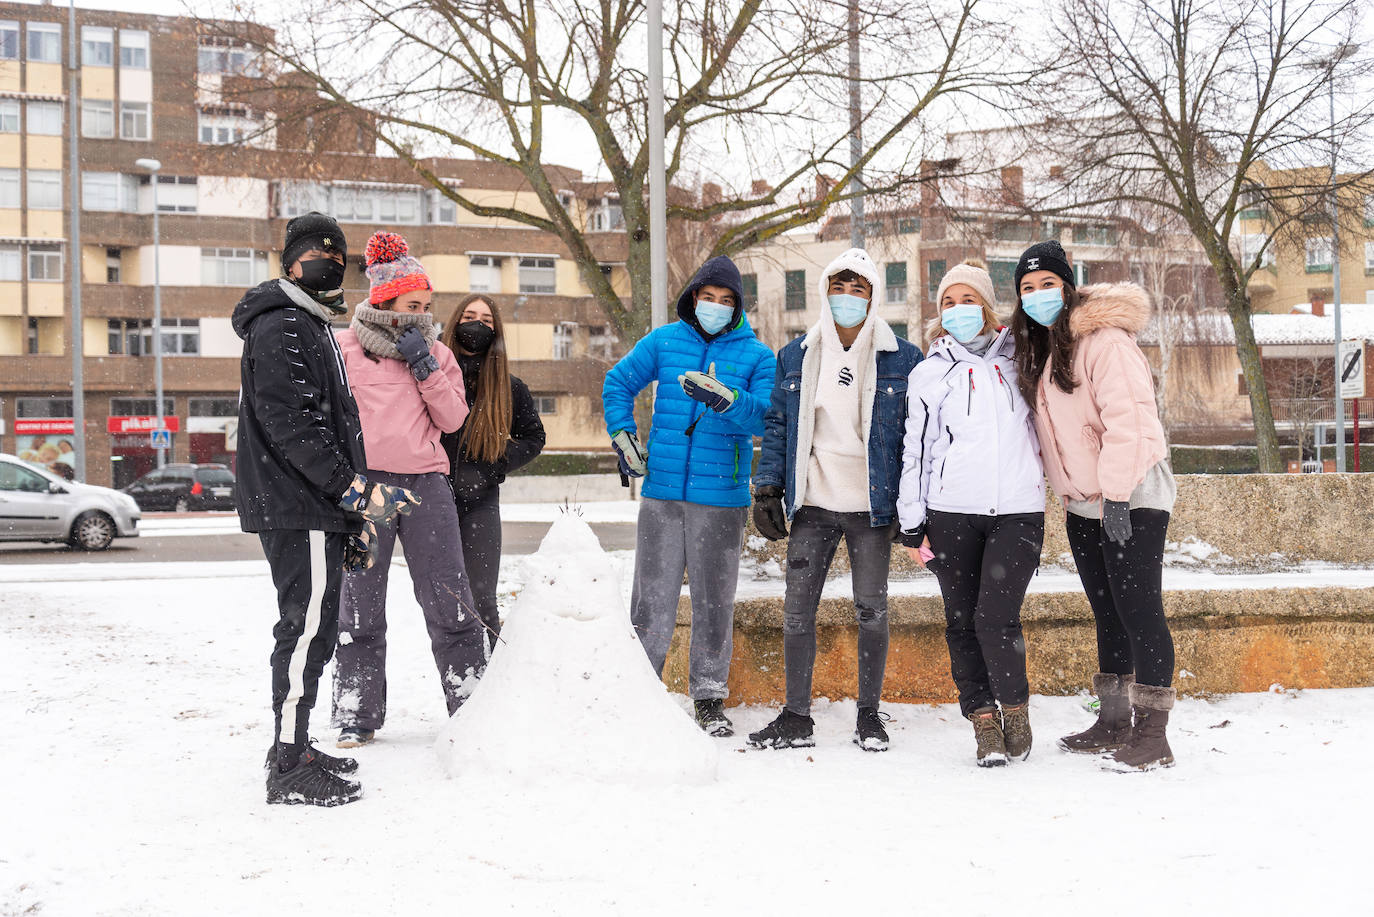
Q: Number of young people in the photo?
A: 7